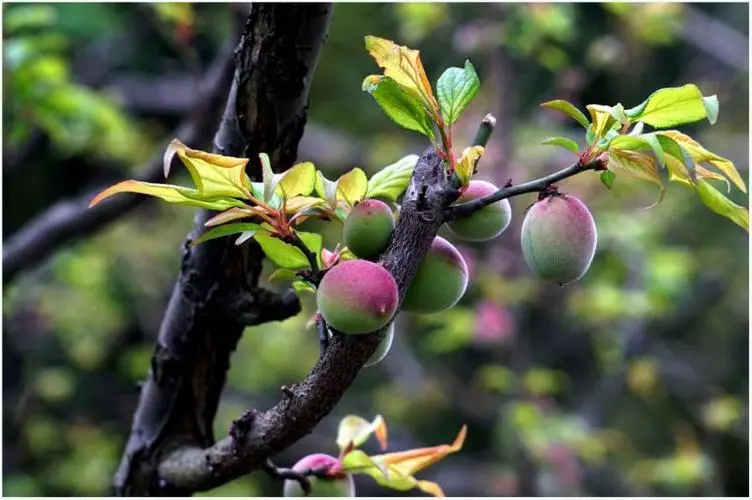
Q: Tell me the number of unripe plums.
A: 7